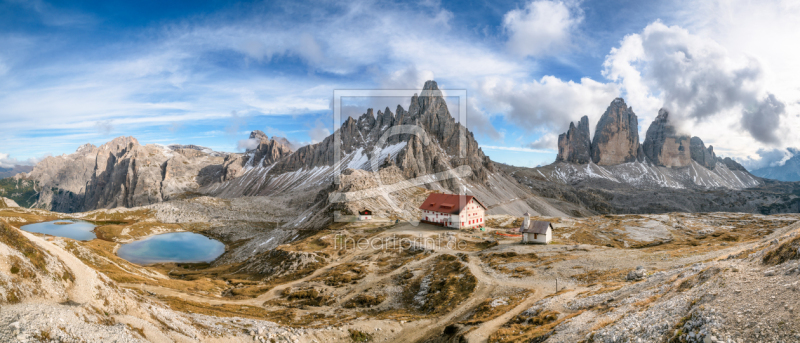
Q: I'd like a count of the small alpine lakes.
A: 2